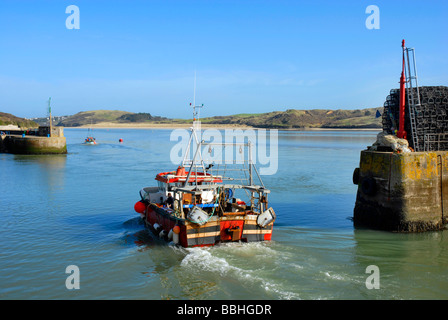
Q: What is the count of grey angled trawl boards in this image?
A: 2